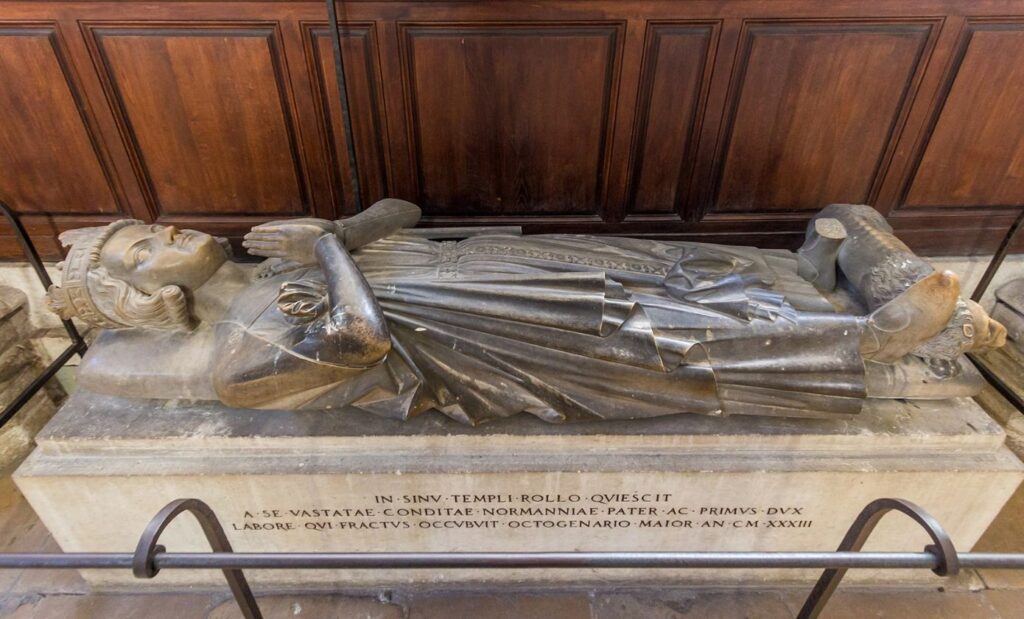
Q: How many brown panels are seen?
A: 7